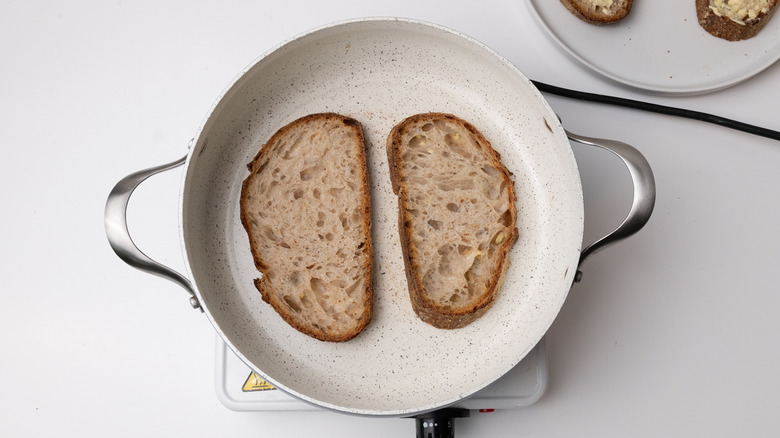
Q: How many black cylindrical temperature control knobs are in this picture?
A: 1